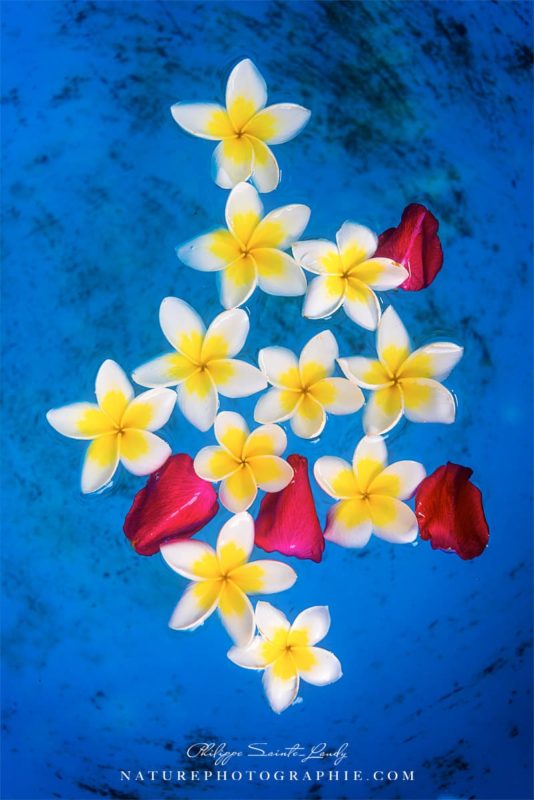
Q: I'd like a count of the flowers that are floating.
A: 11